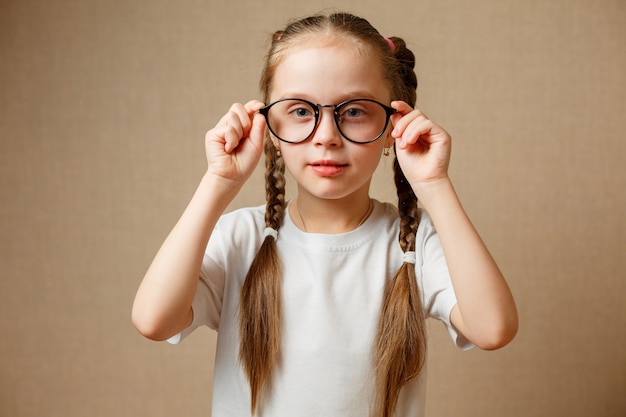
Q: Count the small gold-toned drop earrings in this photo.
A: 2